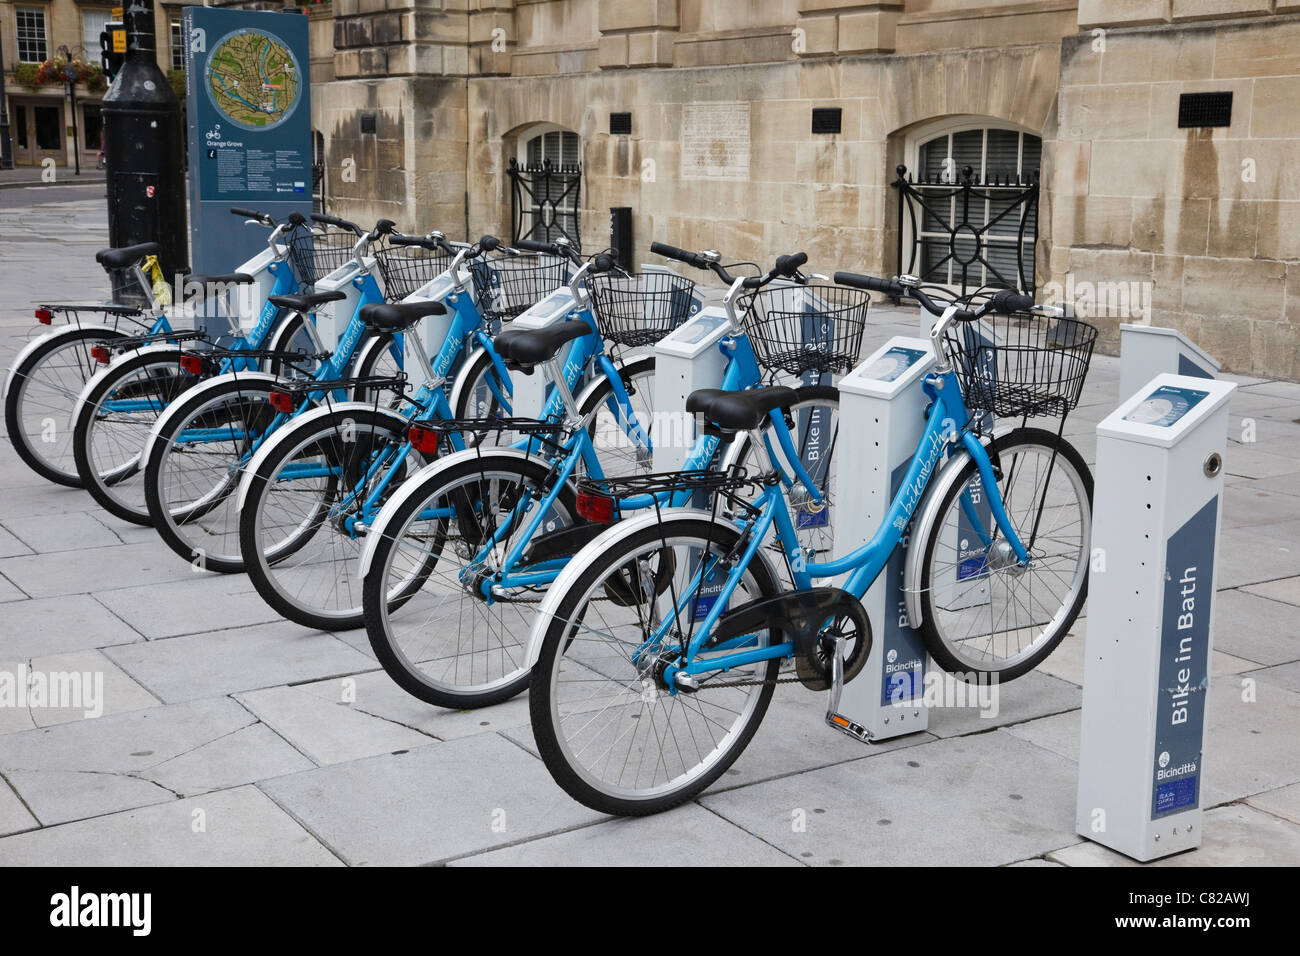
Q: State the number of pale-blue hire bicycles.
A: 6